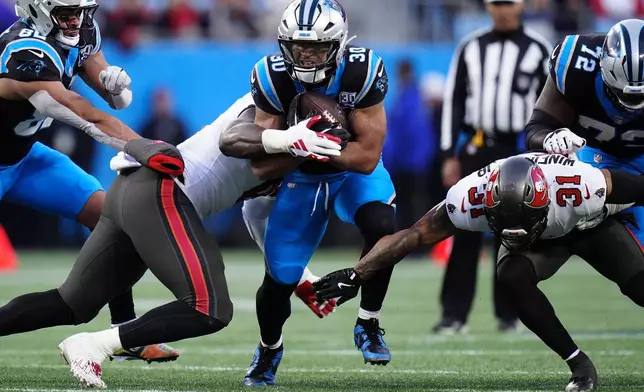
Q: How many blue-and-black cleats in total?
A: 2